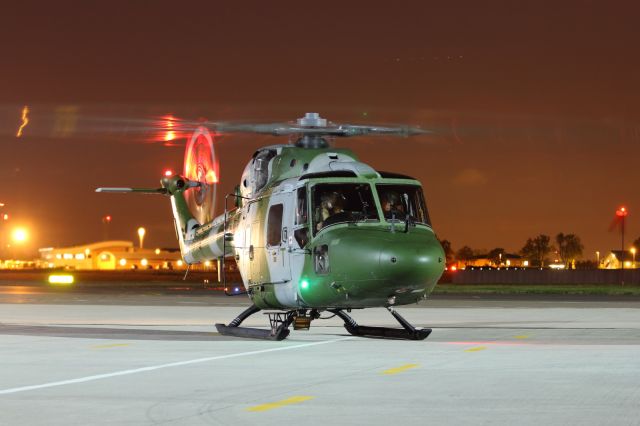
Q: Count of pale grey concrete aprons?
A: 1